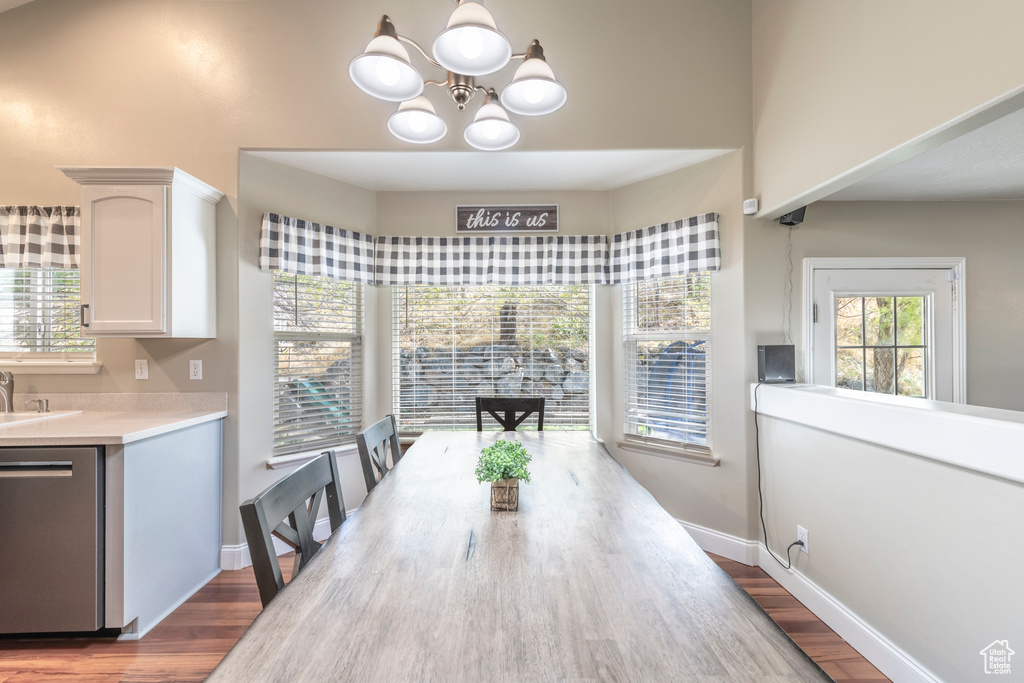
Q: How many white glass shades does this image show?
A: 5